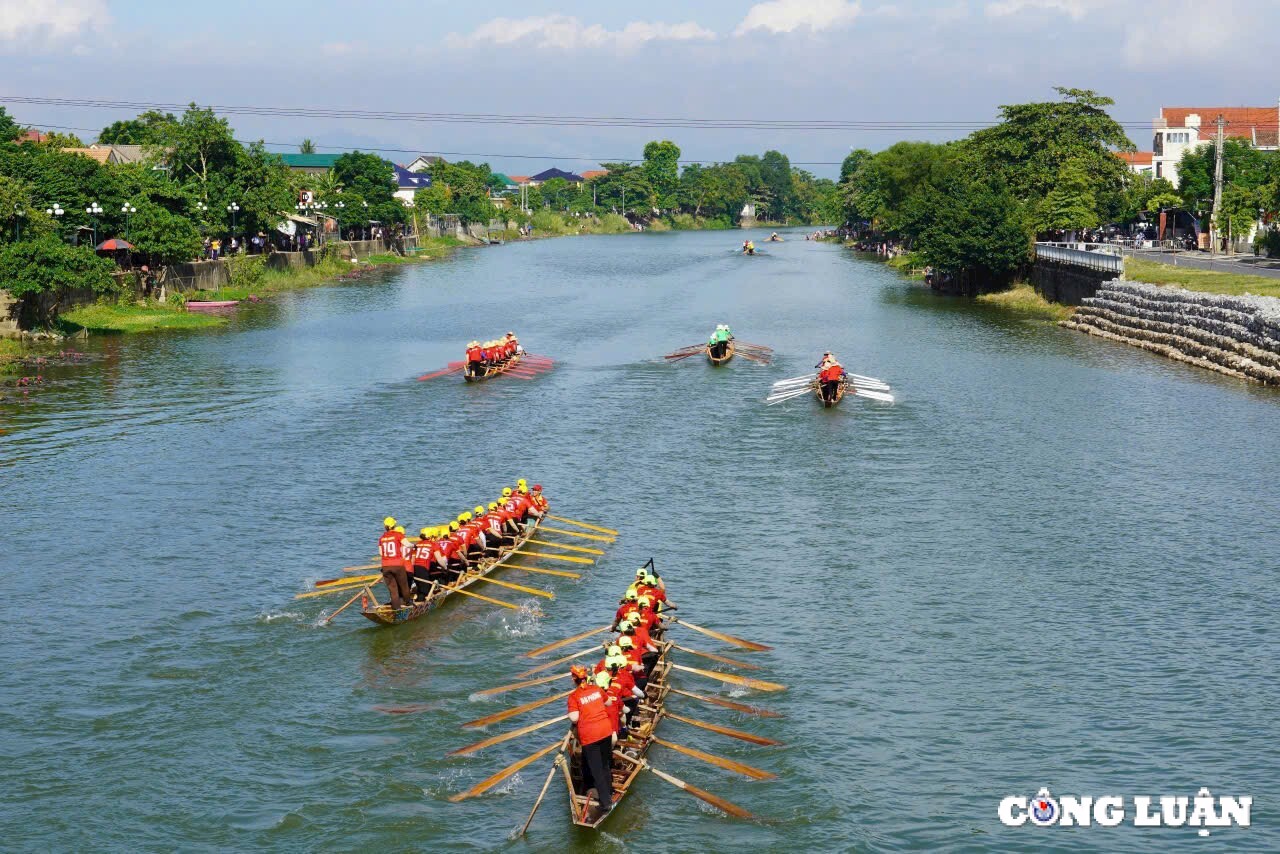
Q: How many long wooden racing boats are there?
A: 7